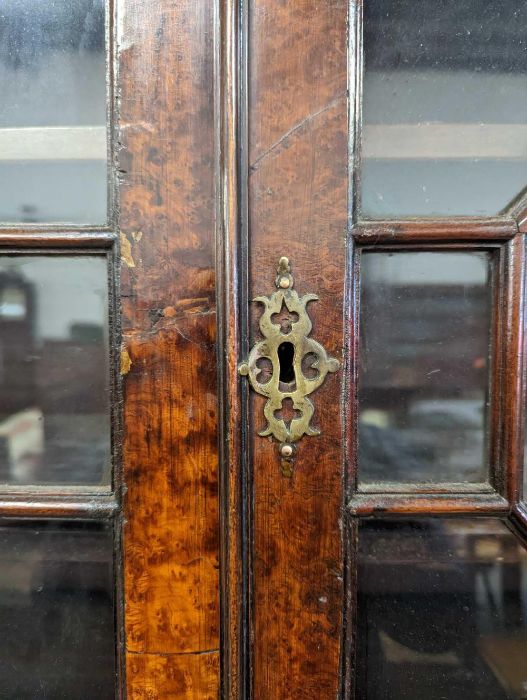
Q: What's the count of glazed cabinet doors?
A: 2